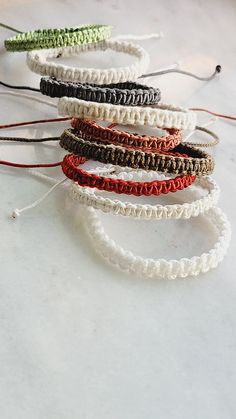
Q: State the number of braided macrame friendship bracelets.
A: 9